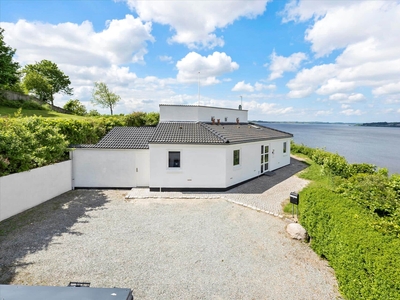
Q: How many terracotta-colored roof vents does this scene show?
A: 3